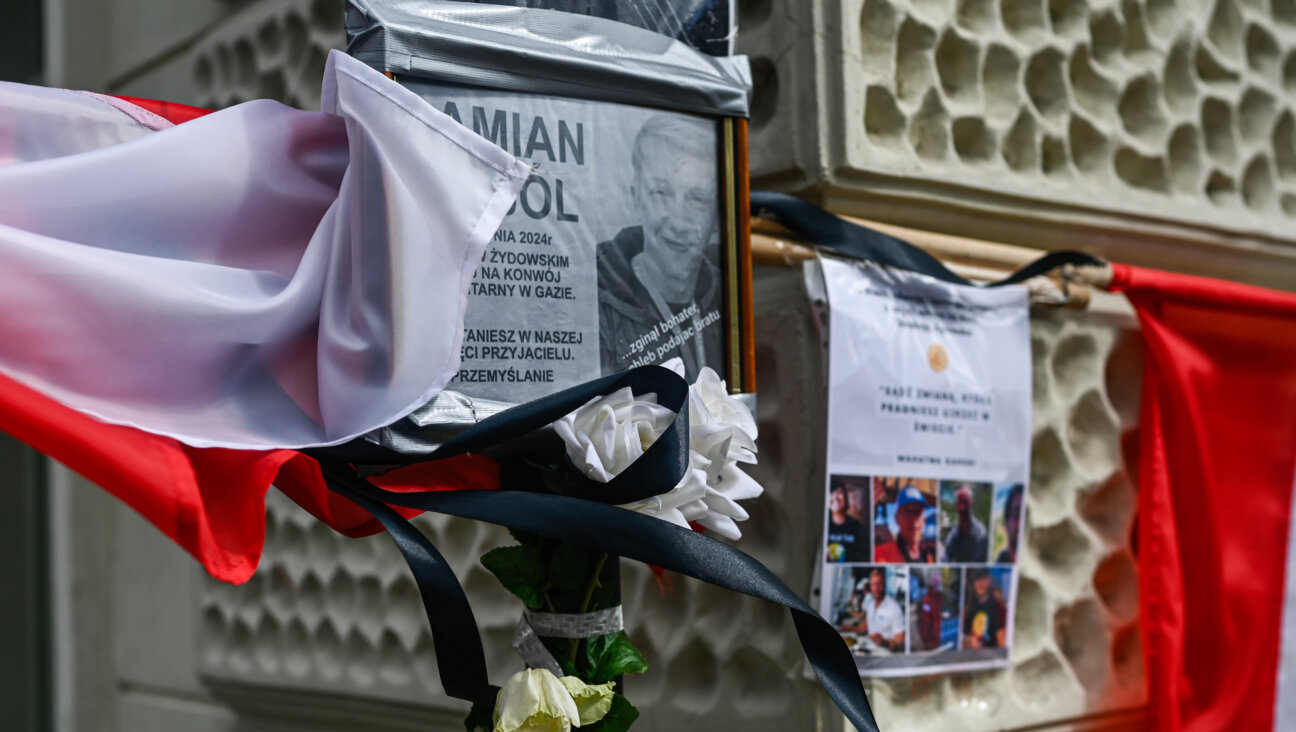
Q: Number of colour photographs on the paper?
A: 7